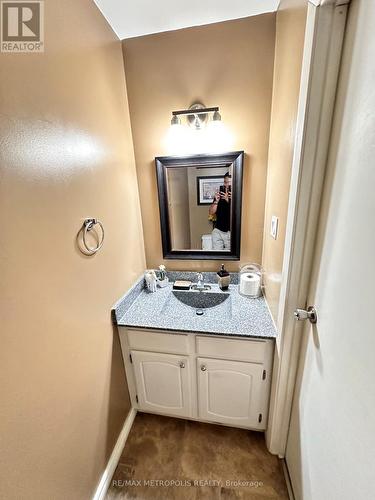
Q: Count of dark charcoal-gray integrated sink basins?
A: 1